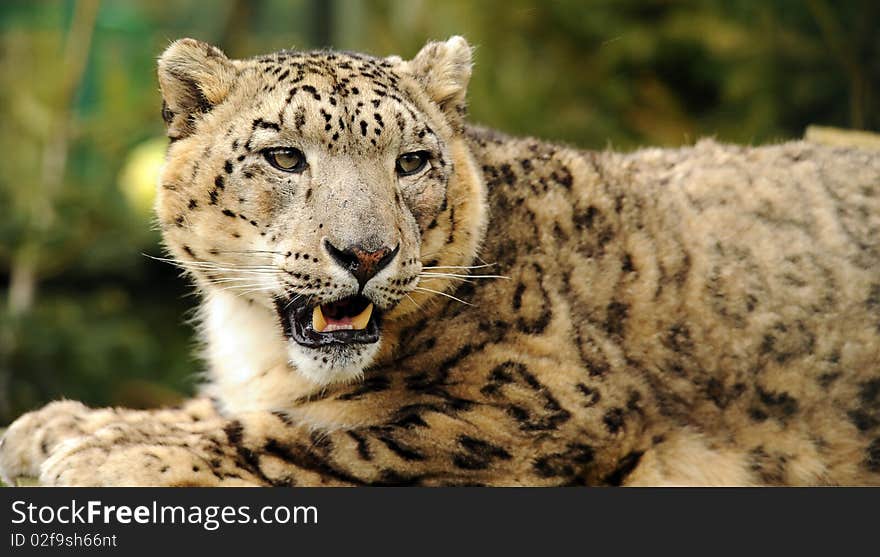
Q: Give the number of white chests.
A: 1